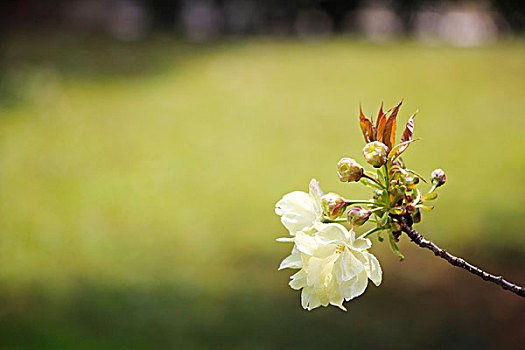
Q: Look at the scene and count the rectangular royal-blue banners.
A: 0